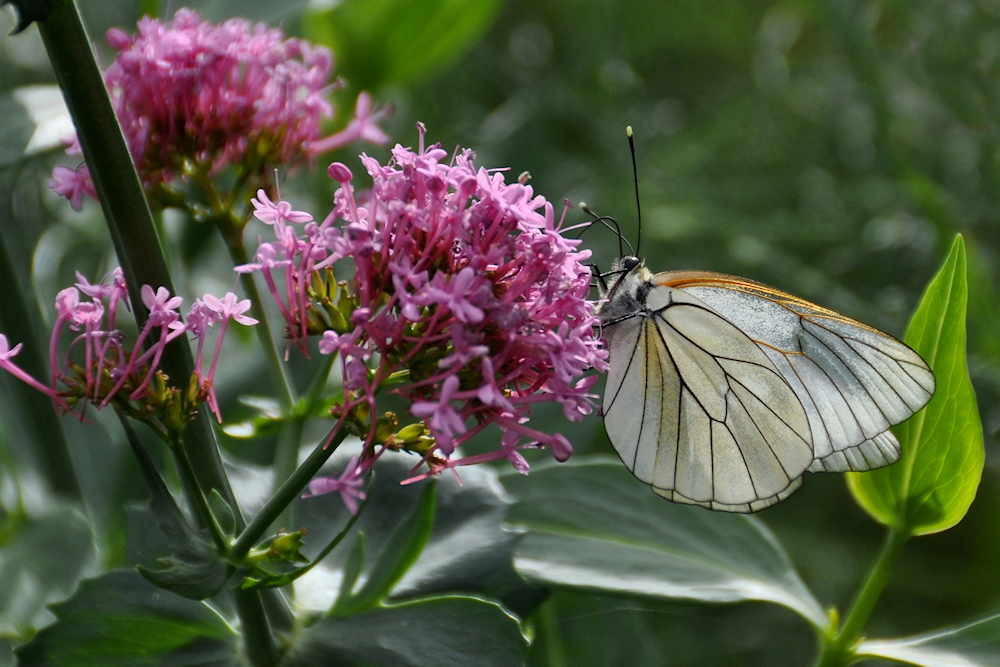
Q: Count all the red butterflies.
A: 0